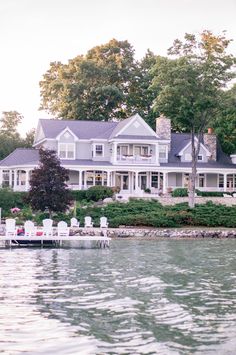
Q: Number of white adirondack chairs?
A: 7